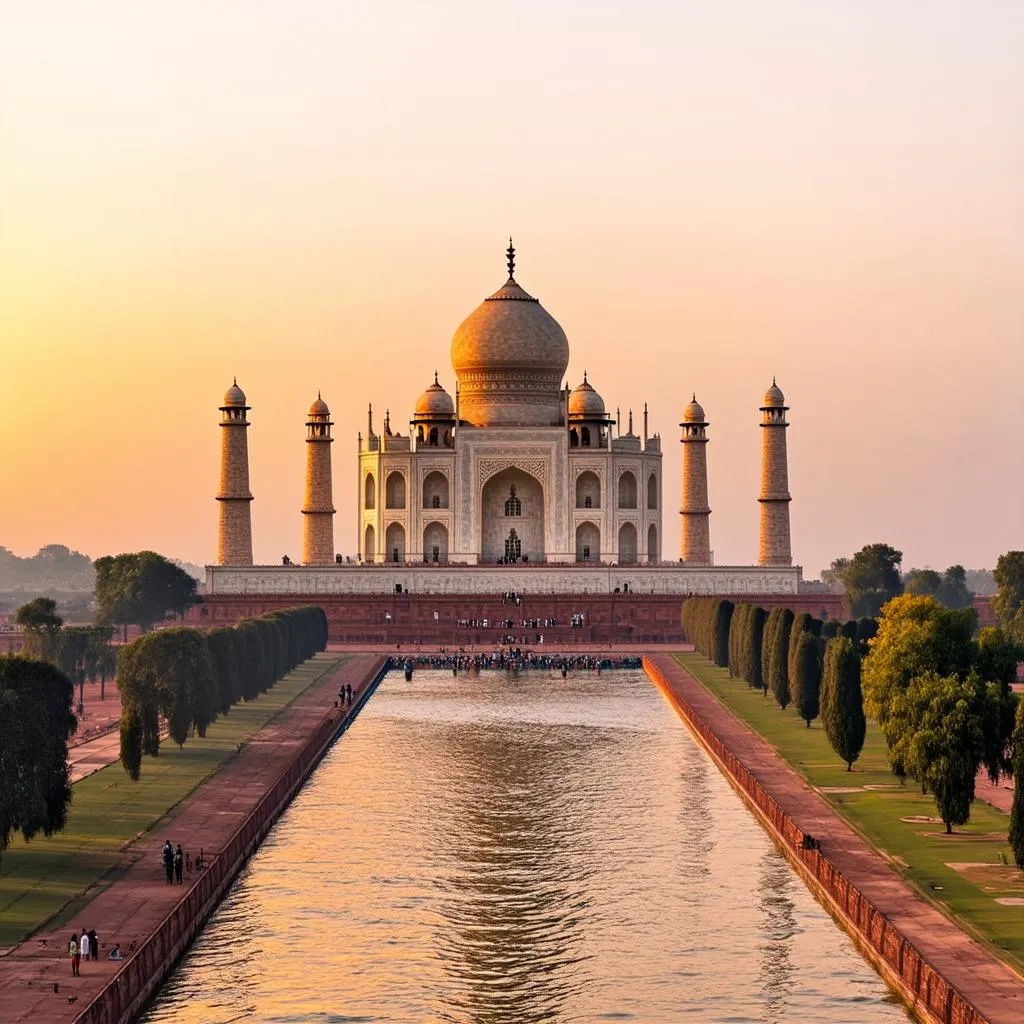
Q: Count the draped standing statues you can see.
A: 0